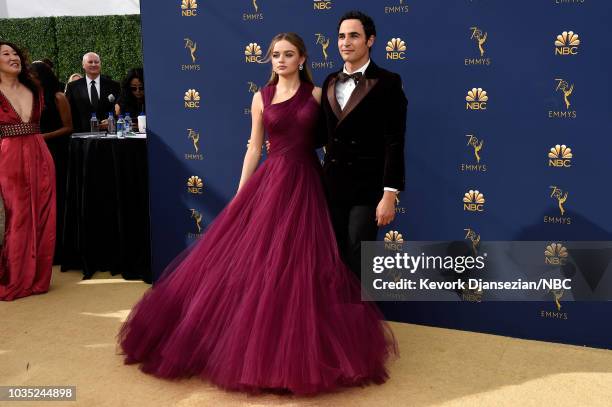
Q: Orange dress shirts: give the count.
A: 0